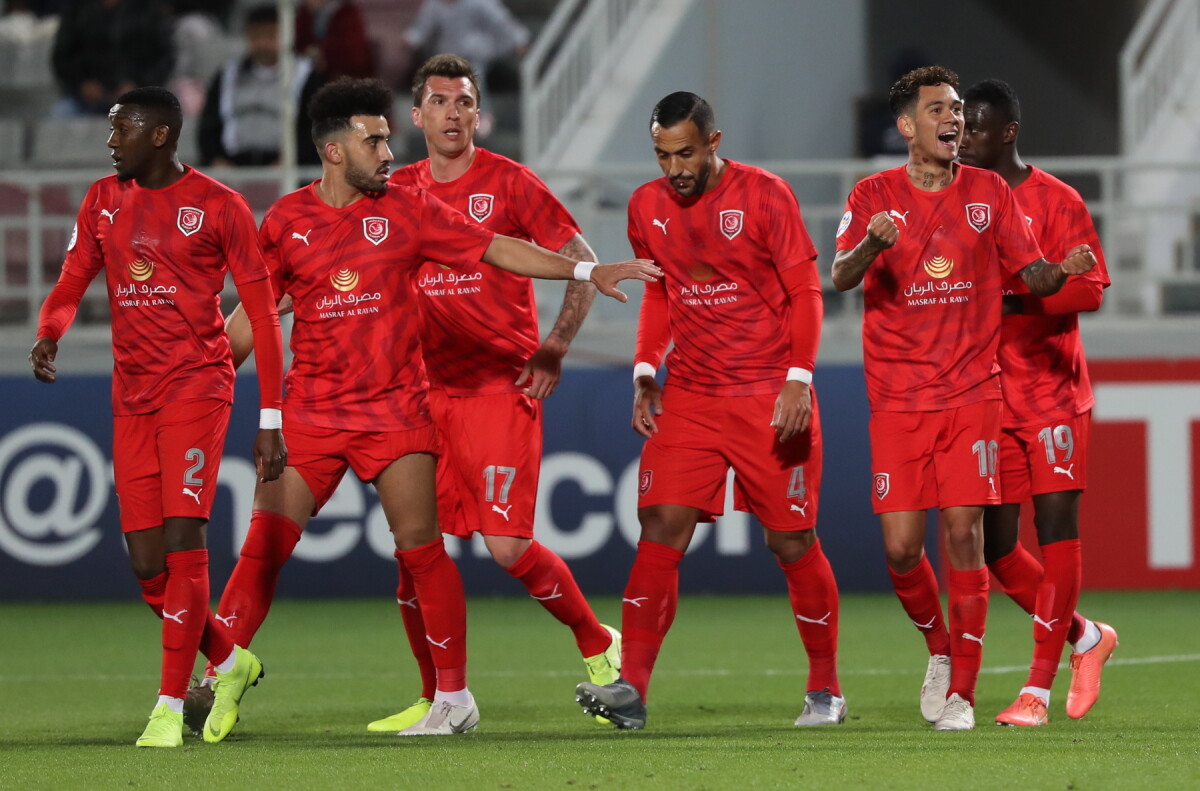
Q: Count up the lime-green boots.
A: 4